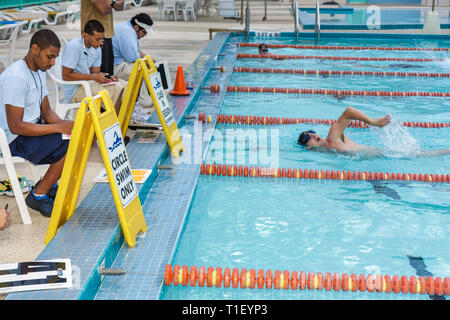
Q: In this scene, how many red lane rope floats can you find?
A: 7